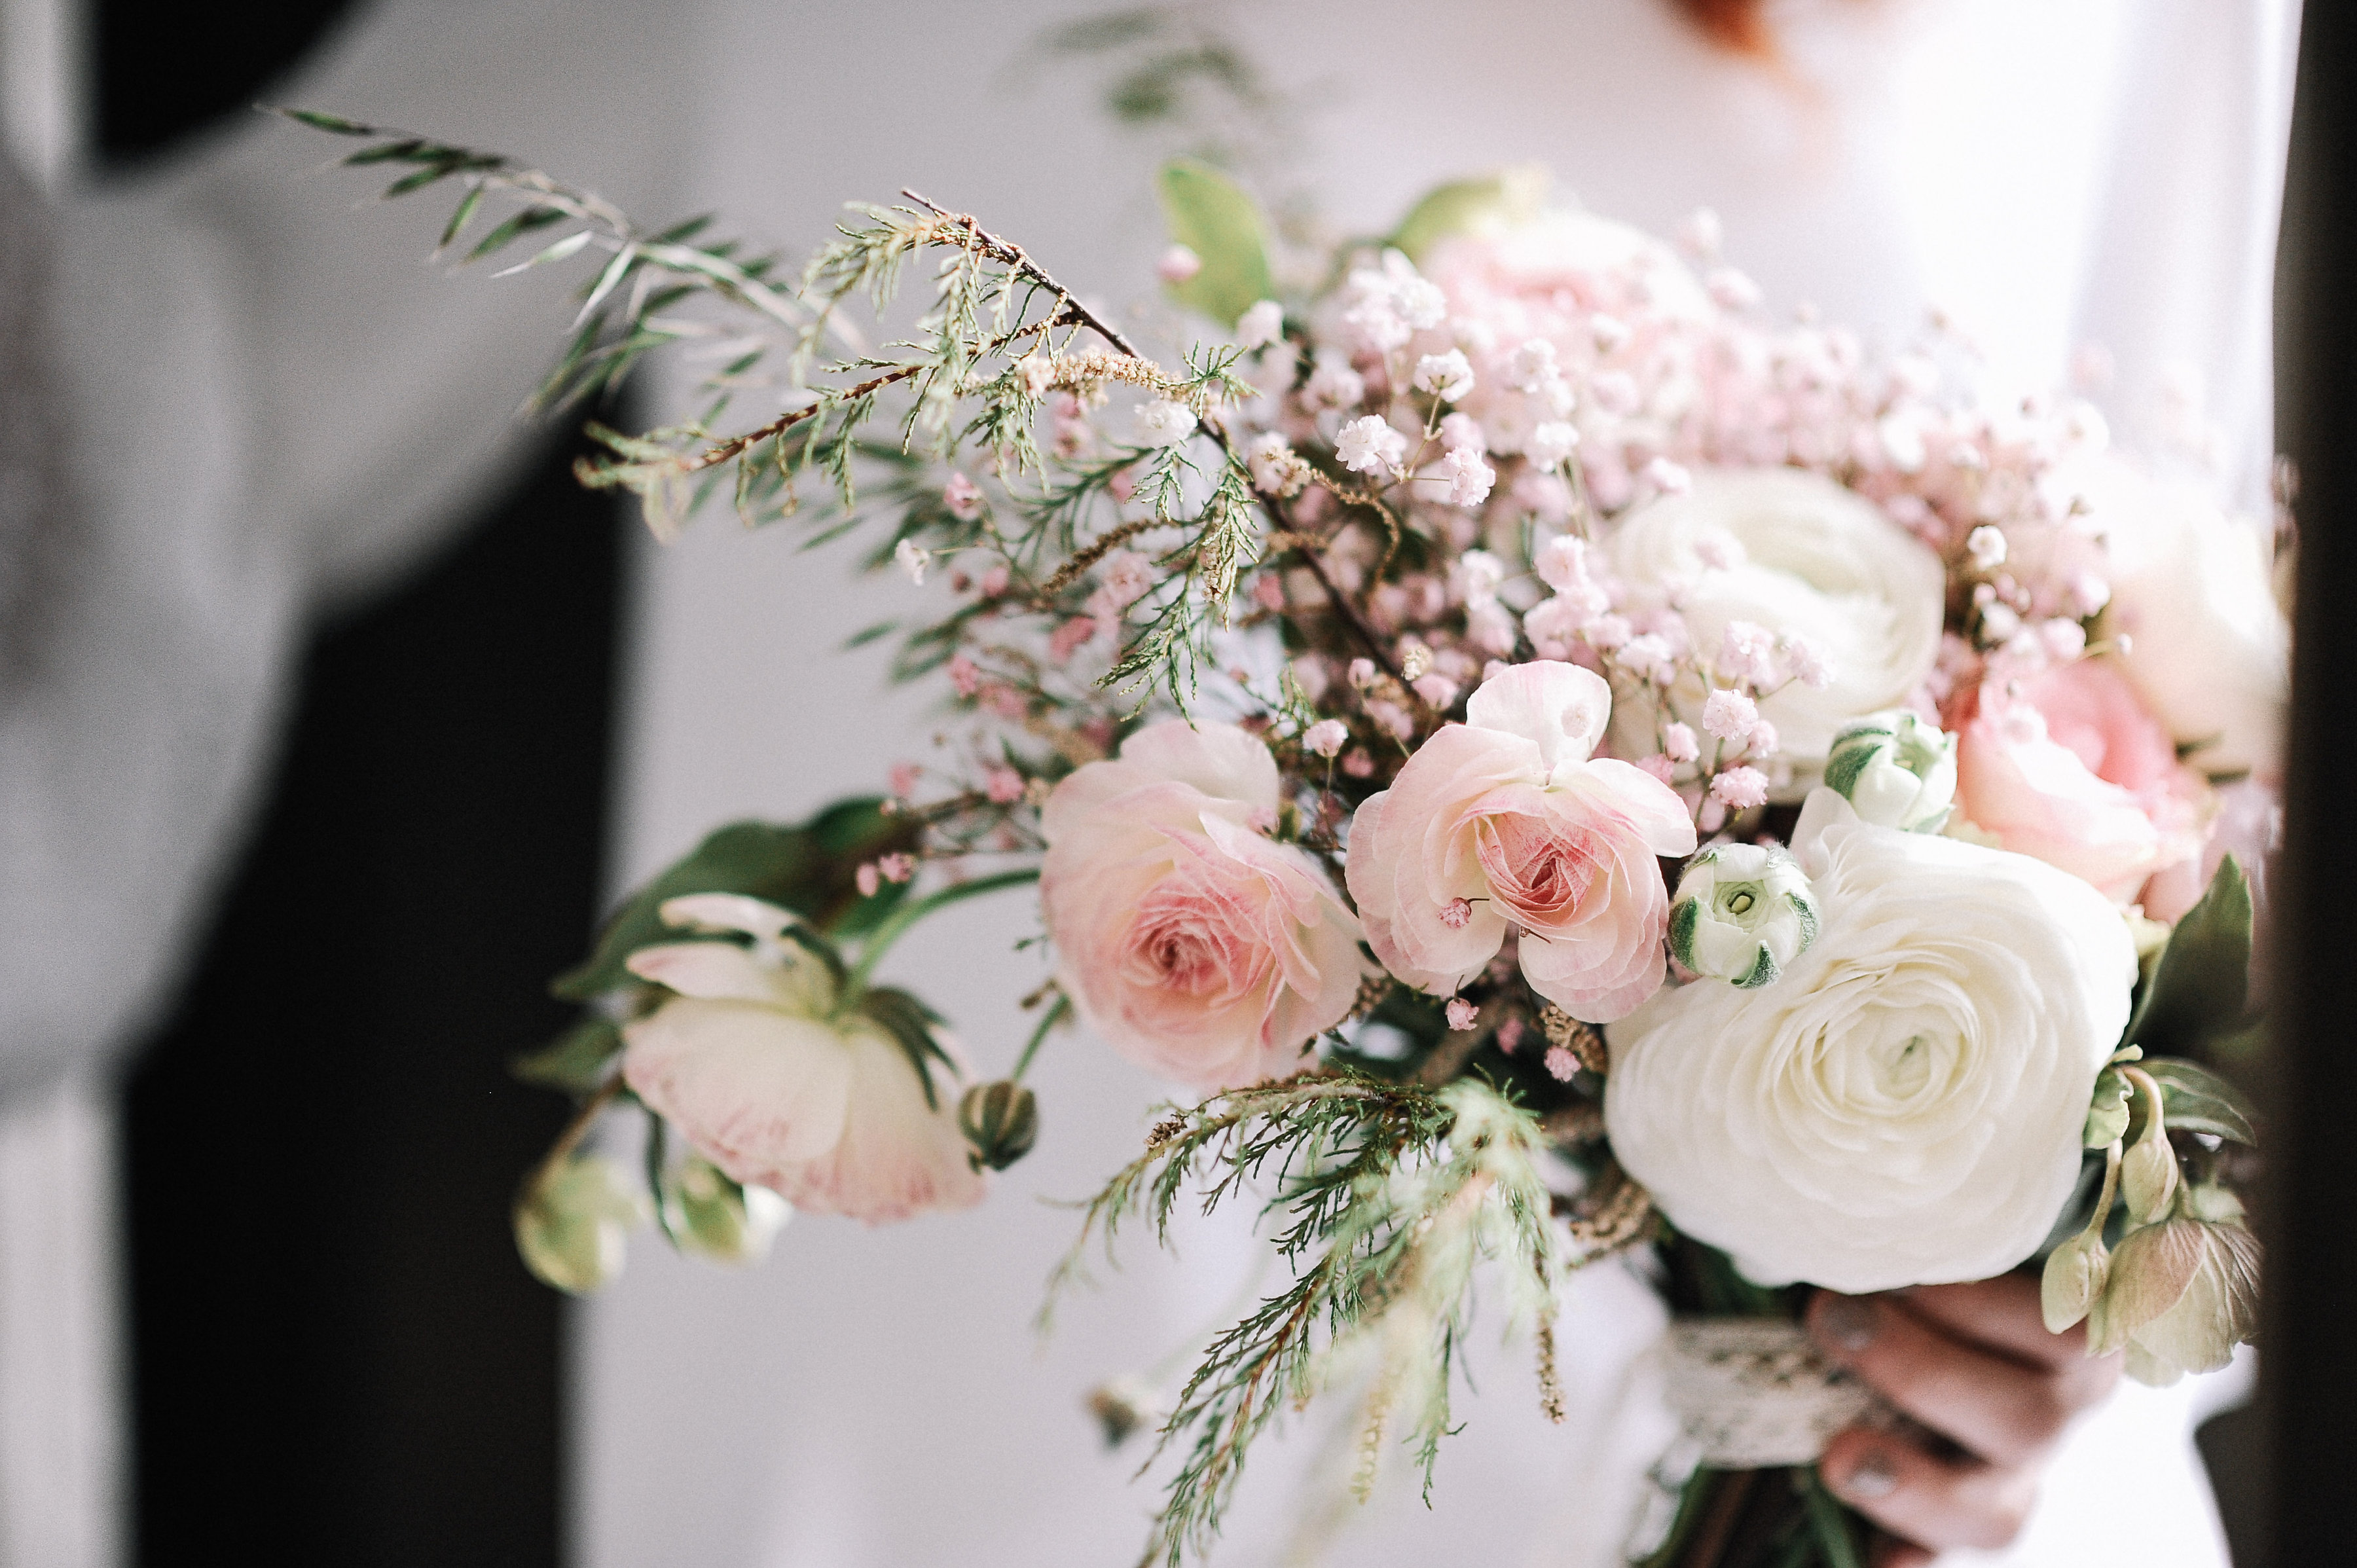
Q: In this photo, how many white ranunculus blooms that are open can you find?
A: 2